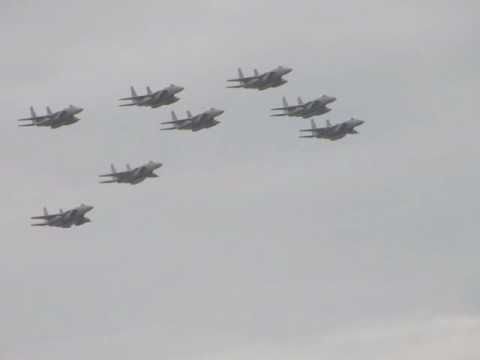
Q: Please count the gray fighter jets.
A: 8